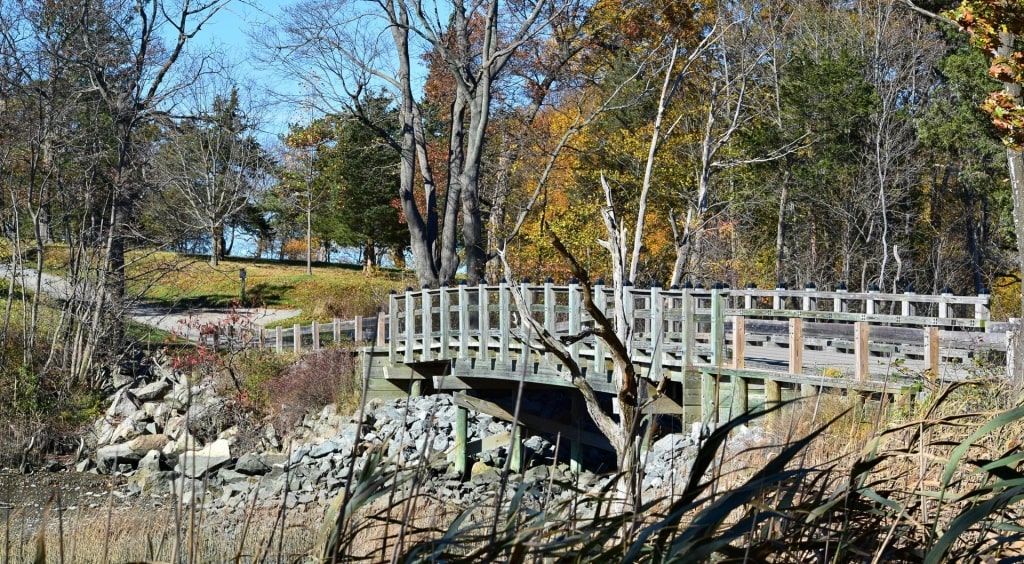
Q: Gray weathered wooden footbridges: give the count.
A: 1